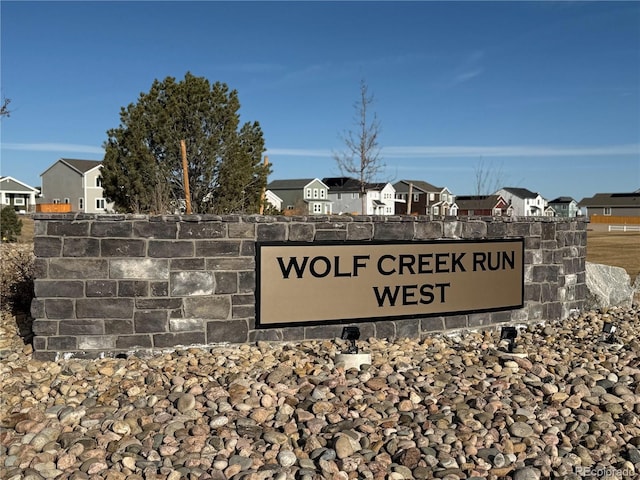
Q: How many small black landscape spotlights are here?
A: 3